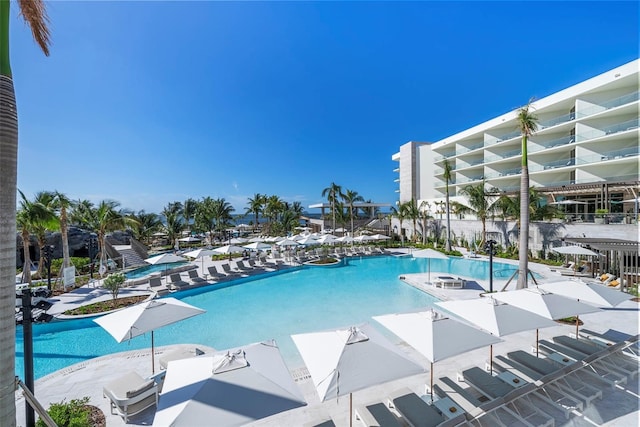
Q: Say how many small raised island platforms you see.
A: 1